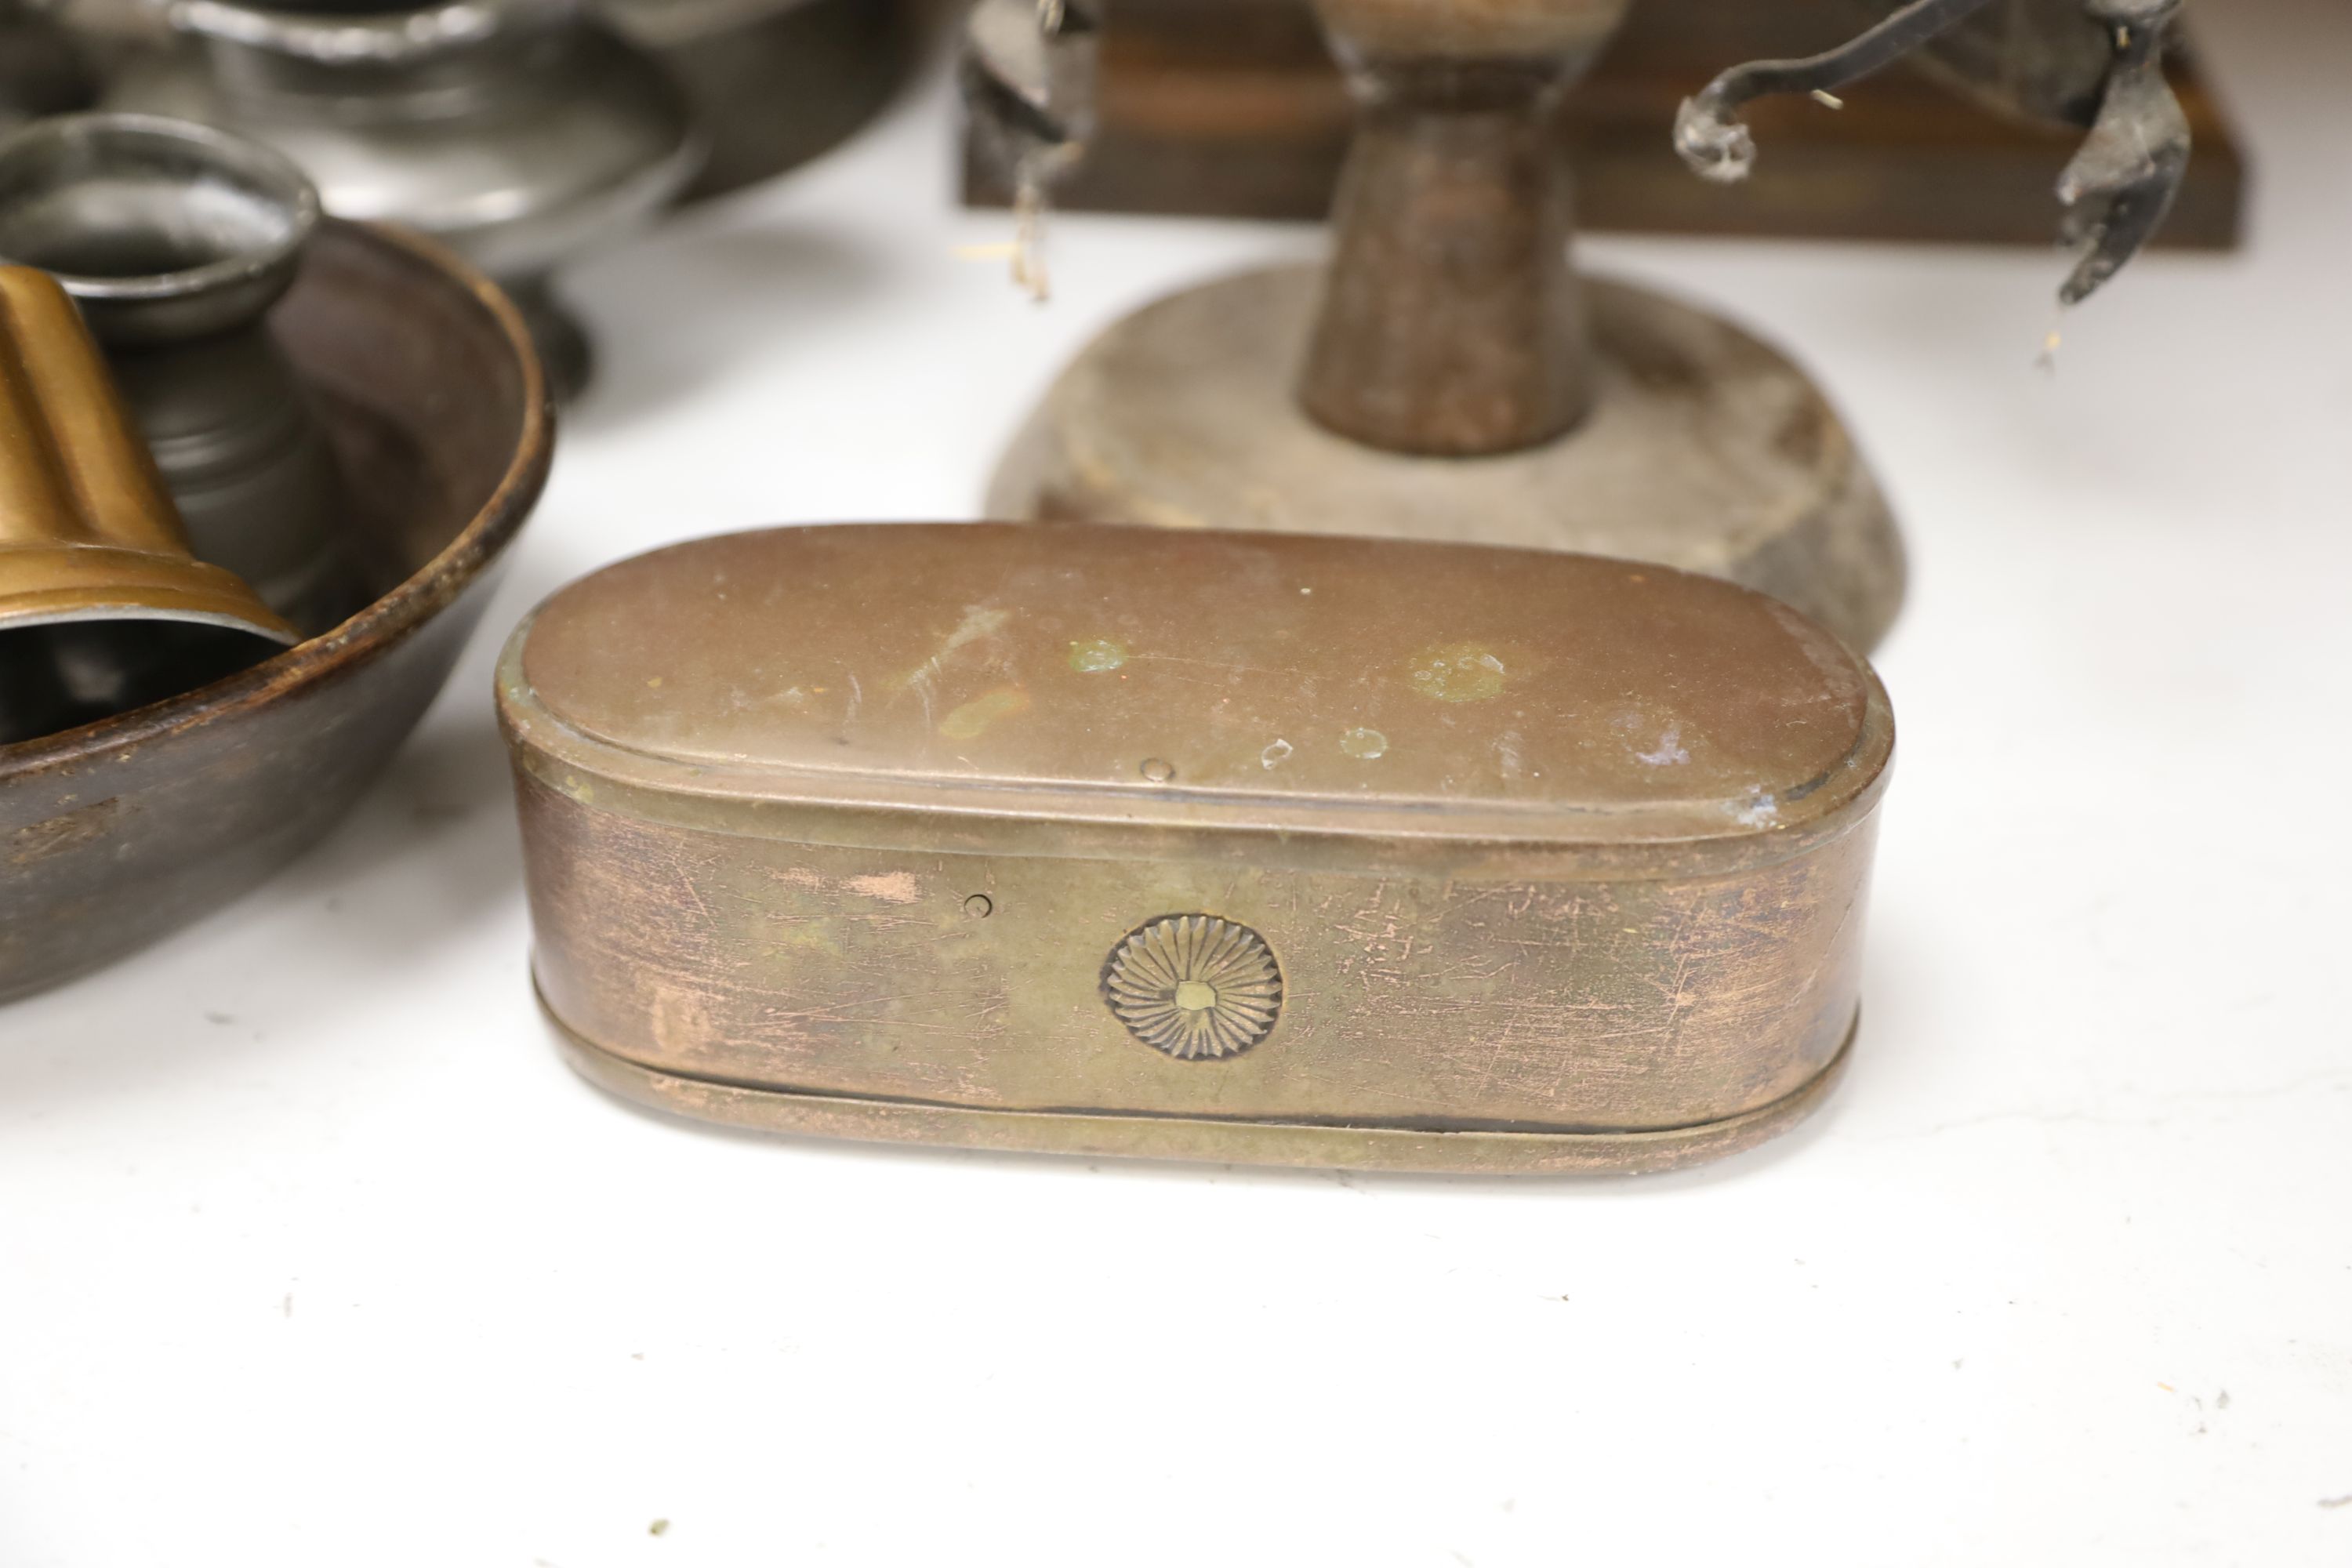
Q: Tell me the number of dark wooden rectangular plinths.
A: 1